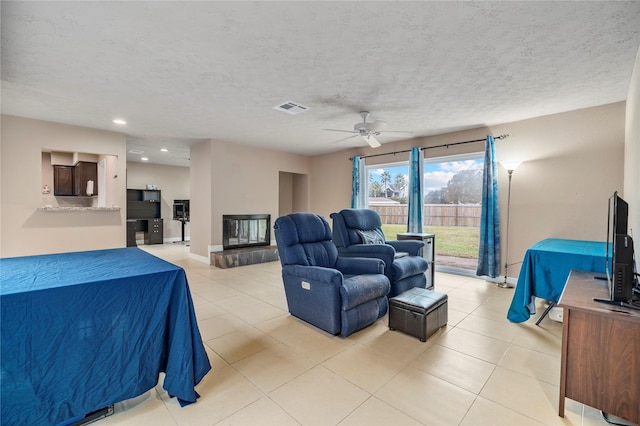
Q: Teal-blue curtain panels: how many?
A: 3